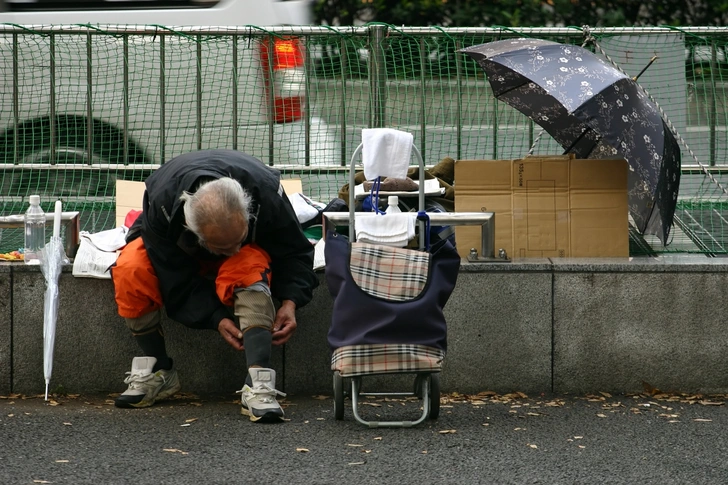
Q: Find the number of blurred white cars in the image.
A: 1